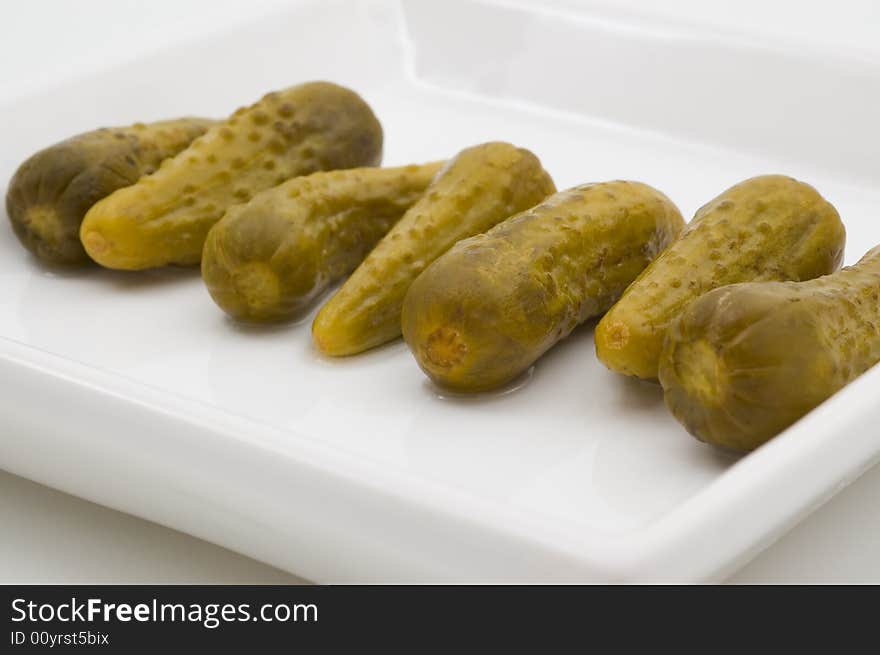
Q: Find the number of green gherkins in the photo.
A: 7